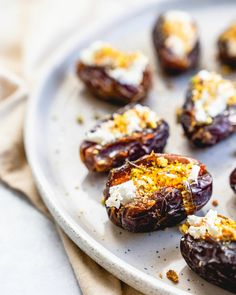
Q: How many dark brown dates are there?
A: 8